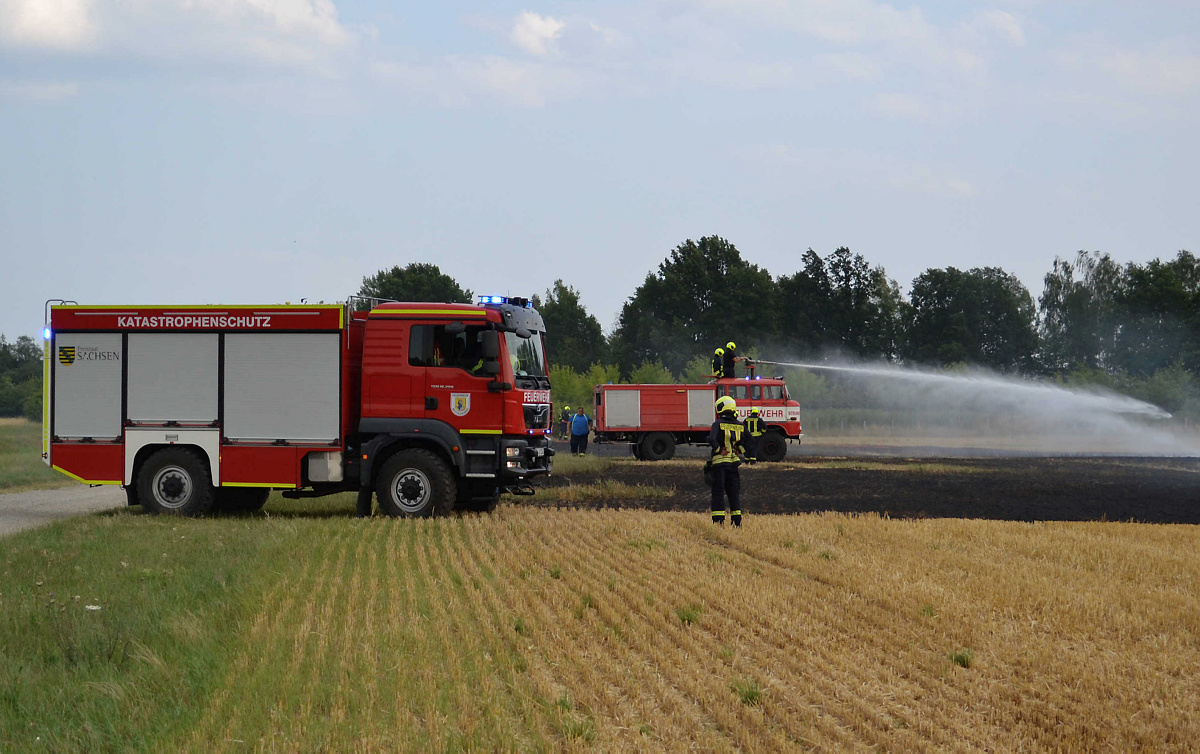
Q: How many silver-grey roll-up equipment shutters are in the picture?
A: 5